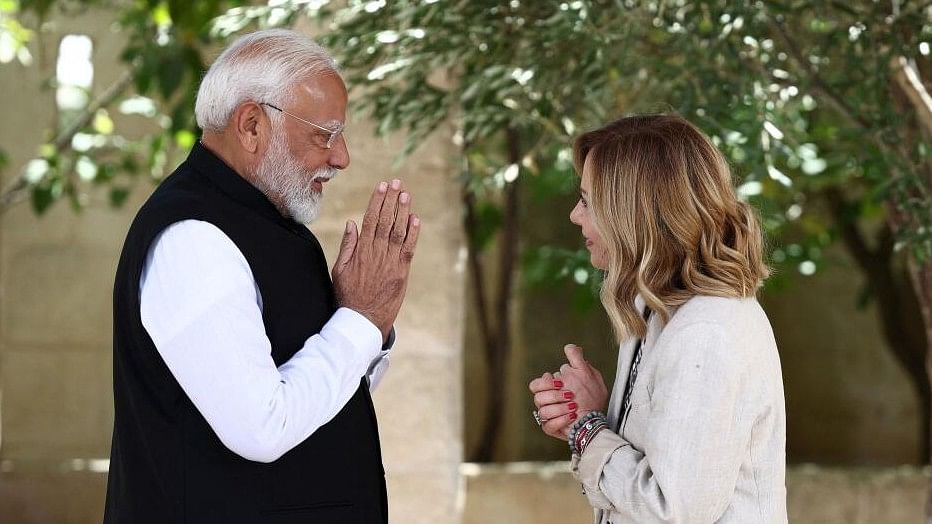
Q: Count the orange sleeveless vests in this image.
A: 0